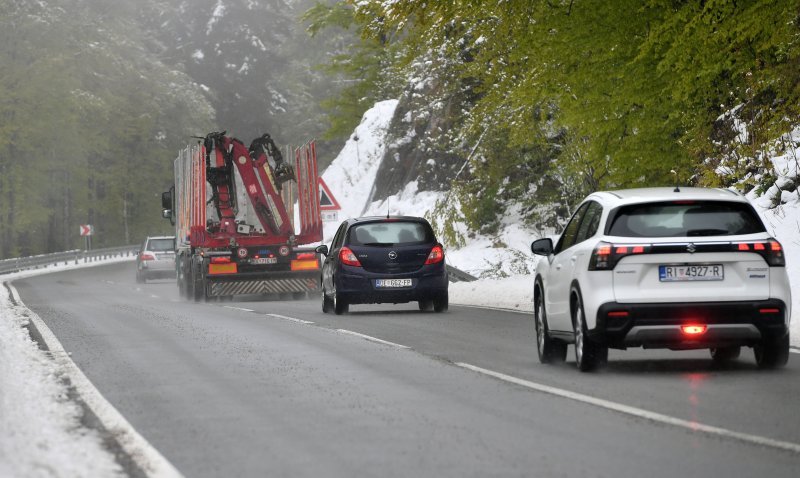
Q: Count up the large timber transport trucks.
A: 1